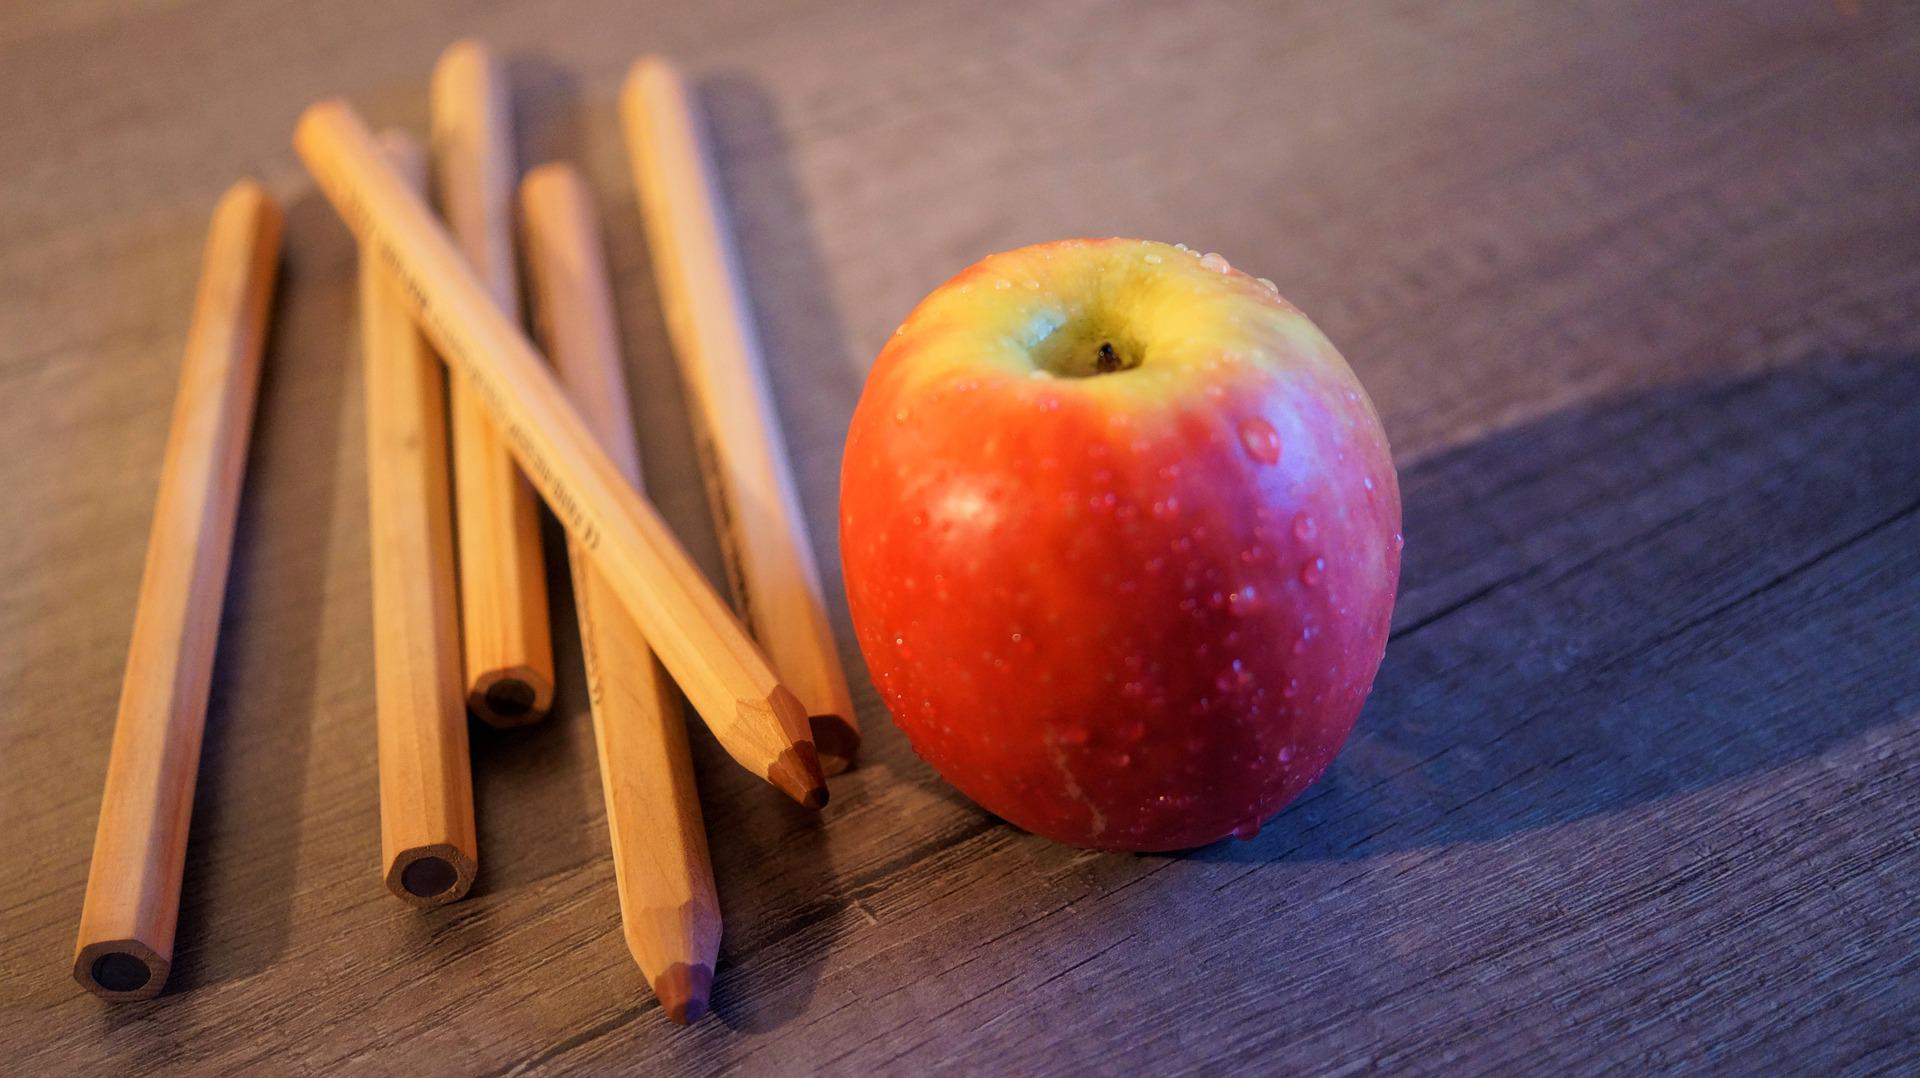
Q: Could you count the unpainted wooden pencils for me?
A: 6